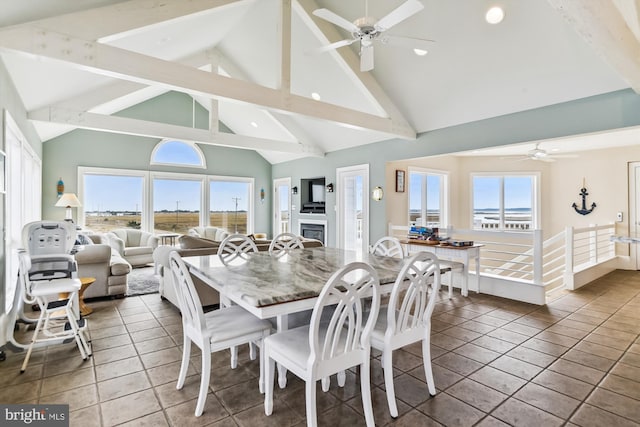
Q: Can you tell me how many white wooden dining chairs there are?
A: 6